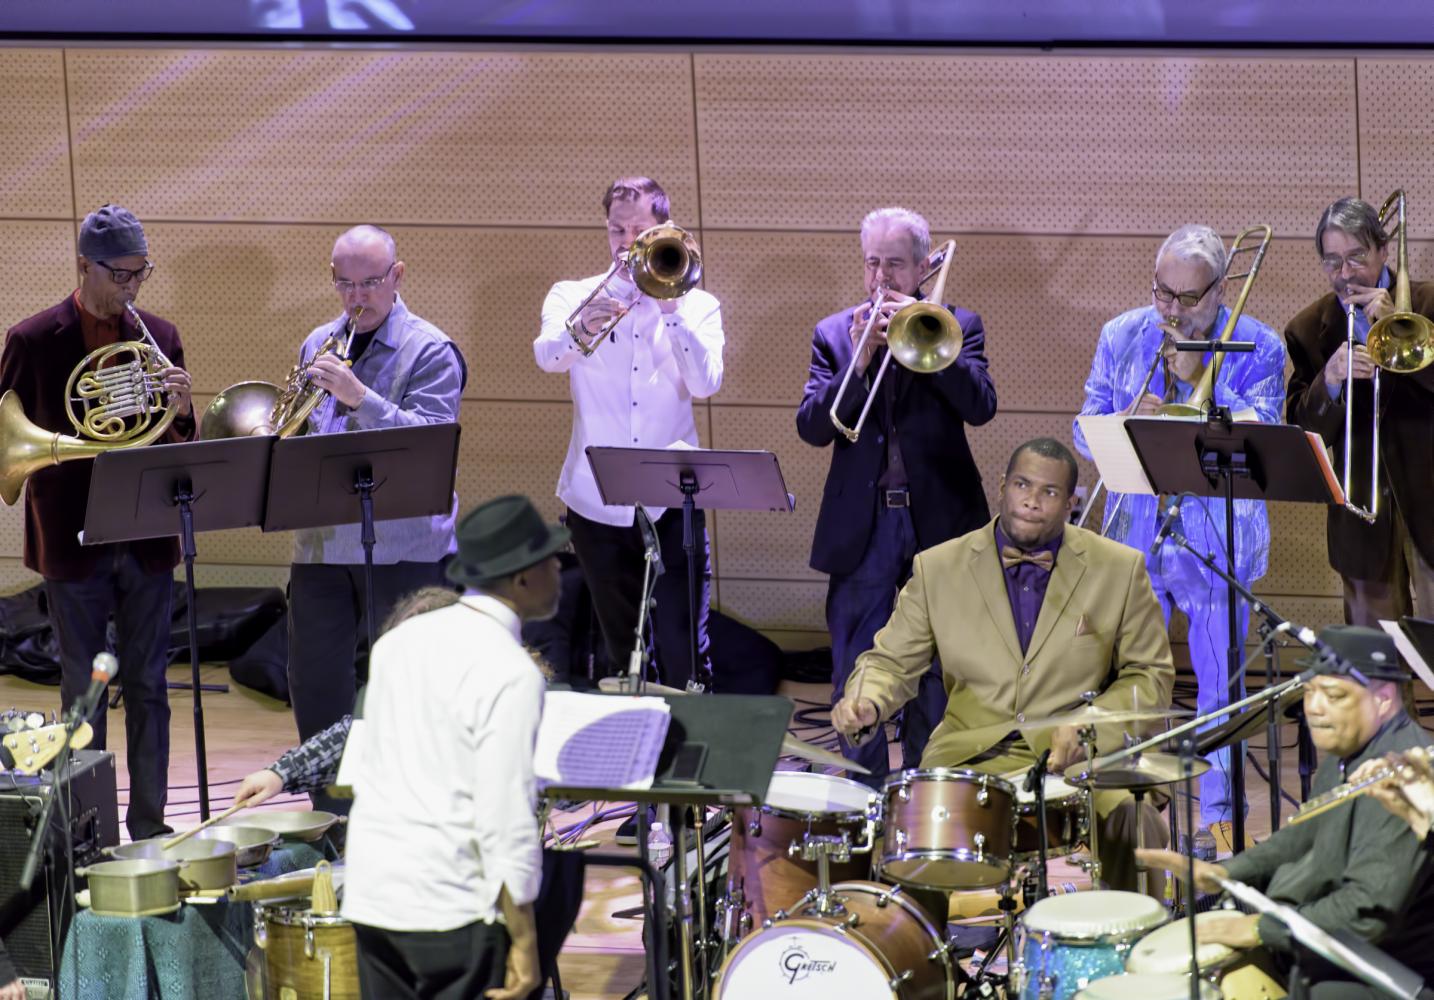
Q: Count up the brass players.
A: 6